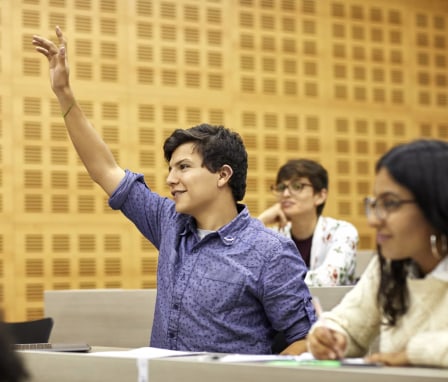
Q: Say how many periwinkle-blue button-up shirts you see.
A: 1